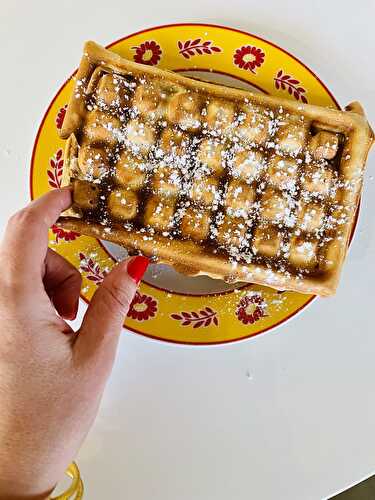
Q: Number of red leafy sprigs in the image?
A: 5